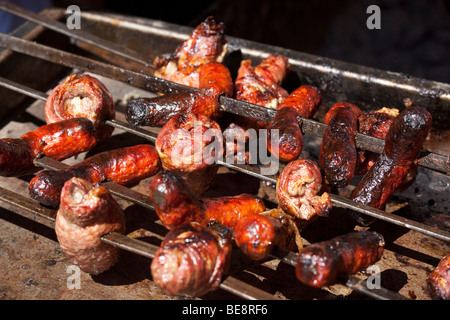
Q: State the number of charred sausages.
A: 9